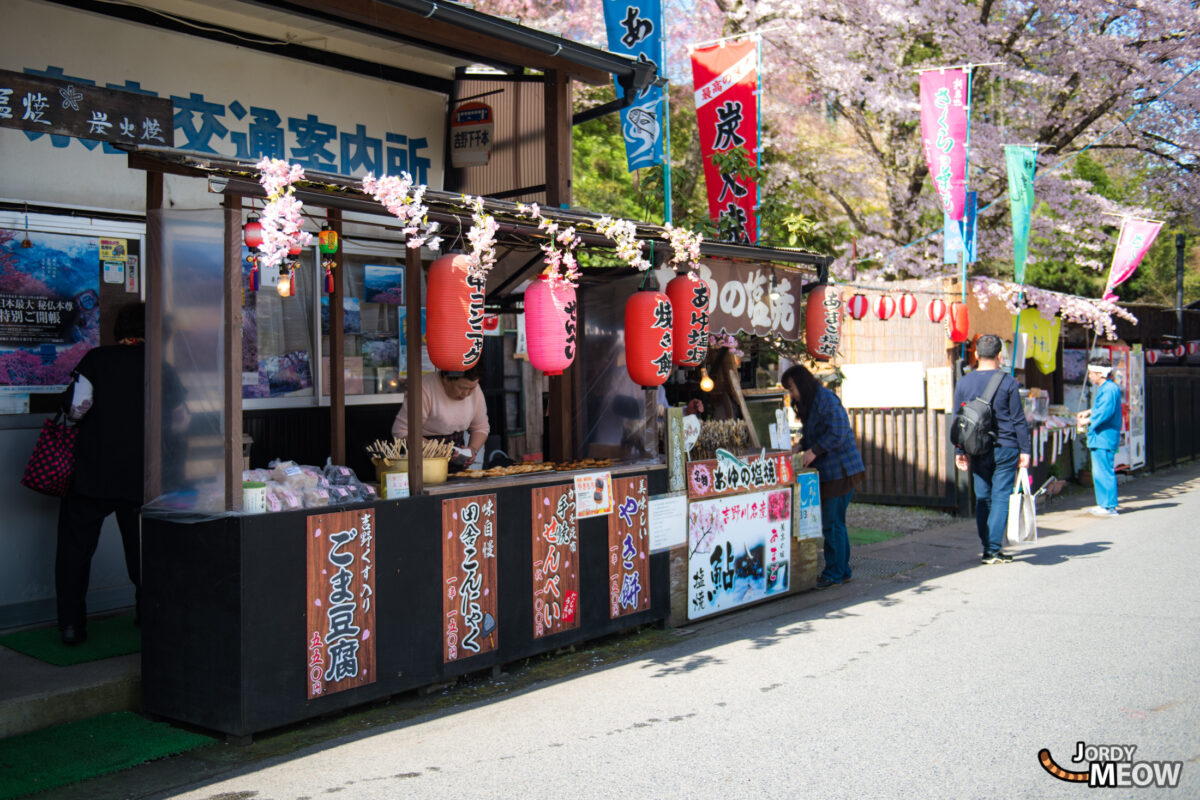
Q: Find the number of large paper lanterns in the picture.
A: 5